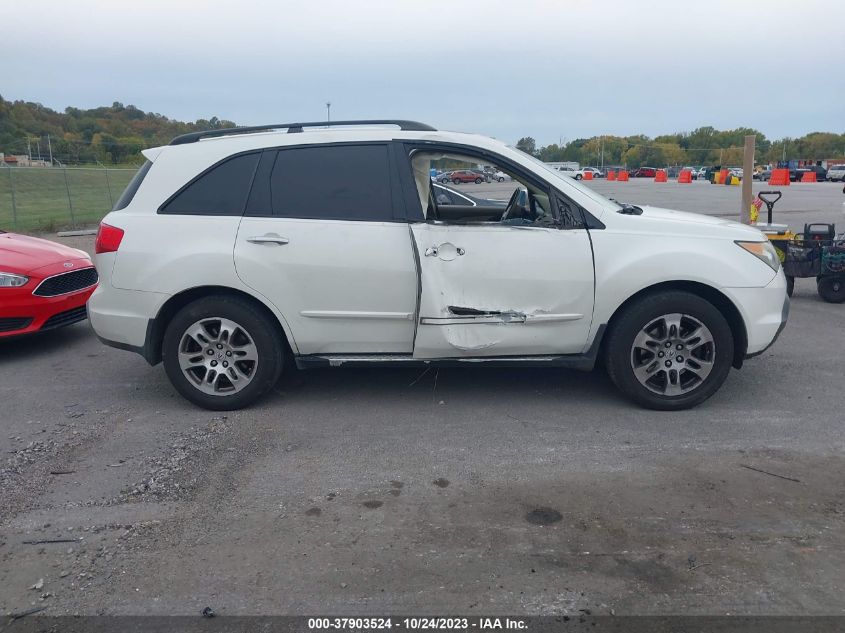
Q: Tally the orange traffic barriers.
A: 8